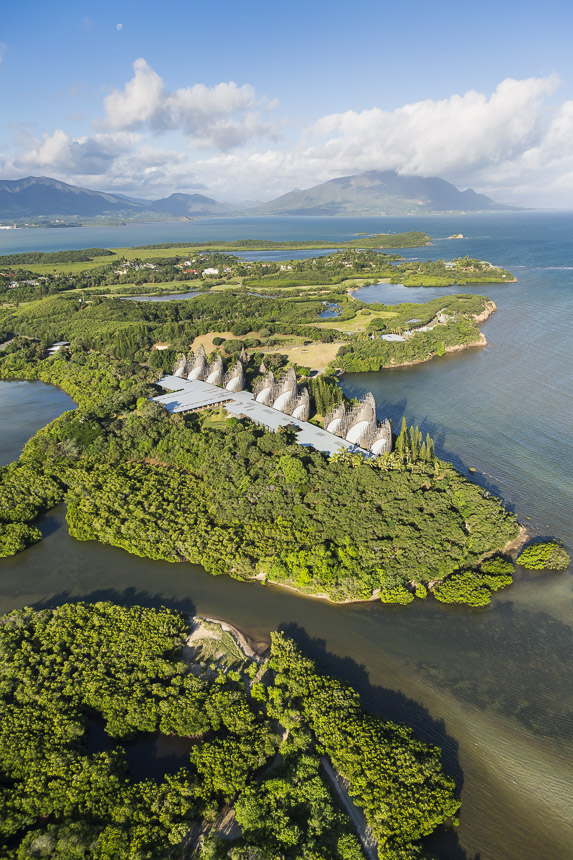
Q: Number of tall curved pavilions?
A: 10